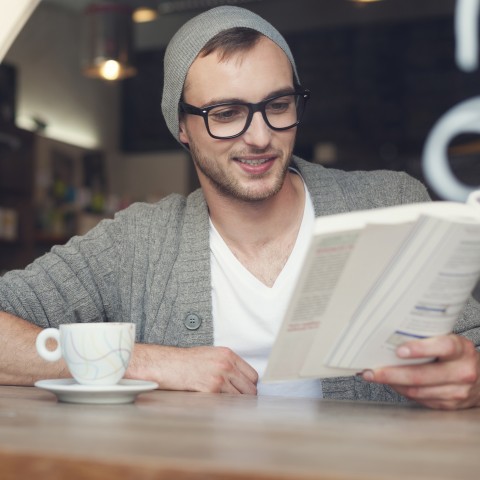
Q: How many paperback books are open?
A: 1